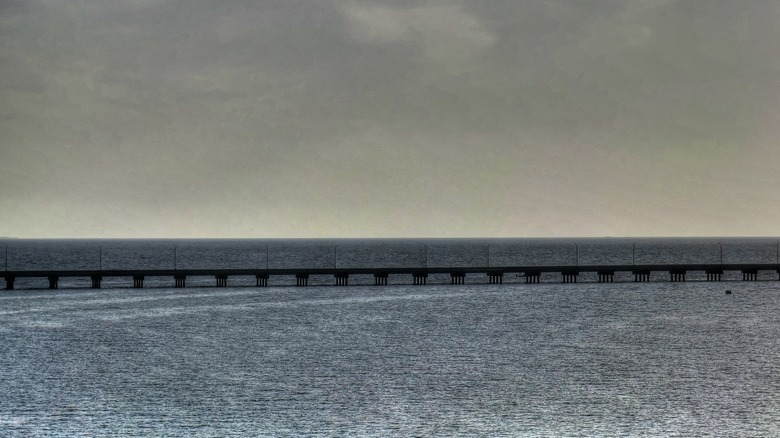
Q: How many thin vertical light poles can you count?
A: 11